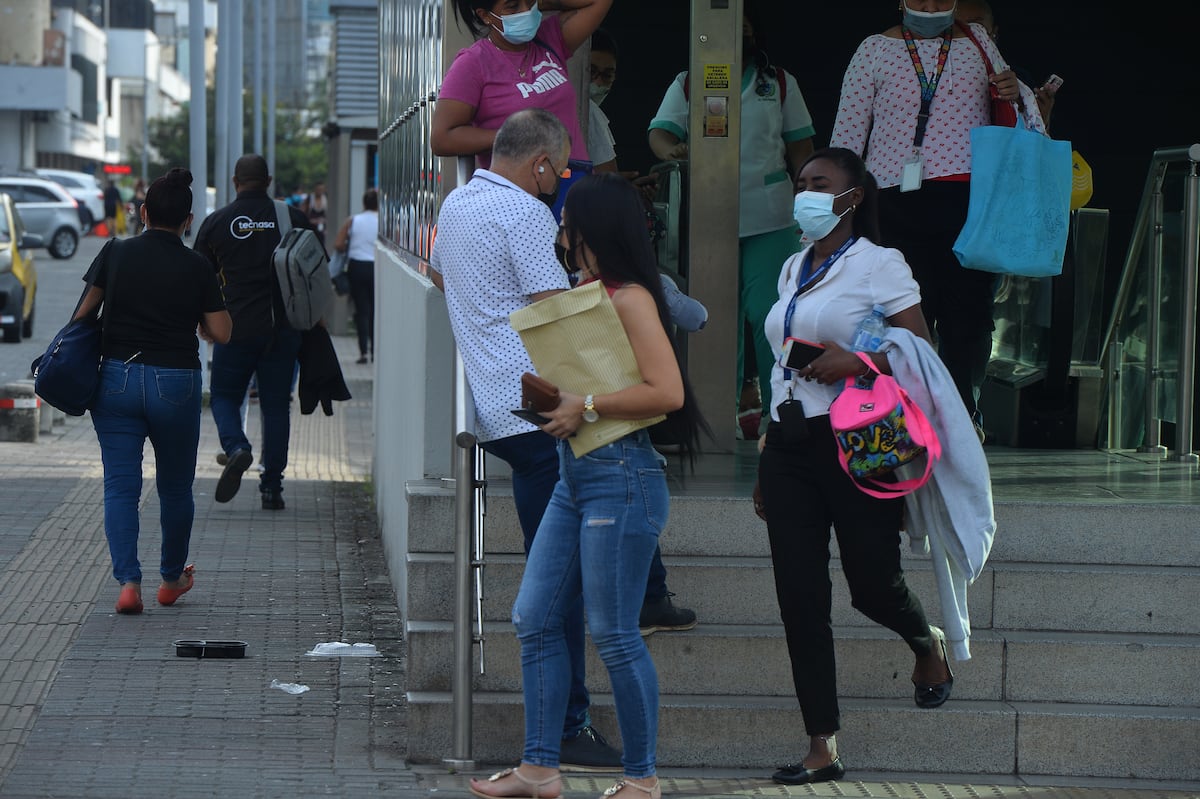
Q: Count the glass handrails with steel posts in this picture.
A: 1